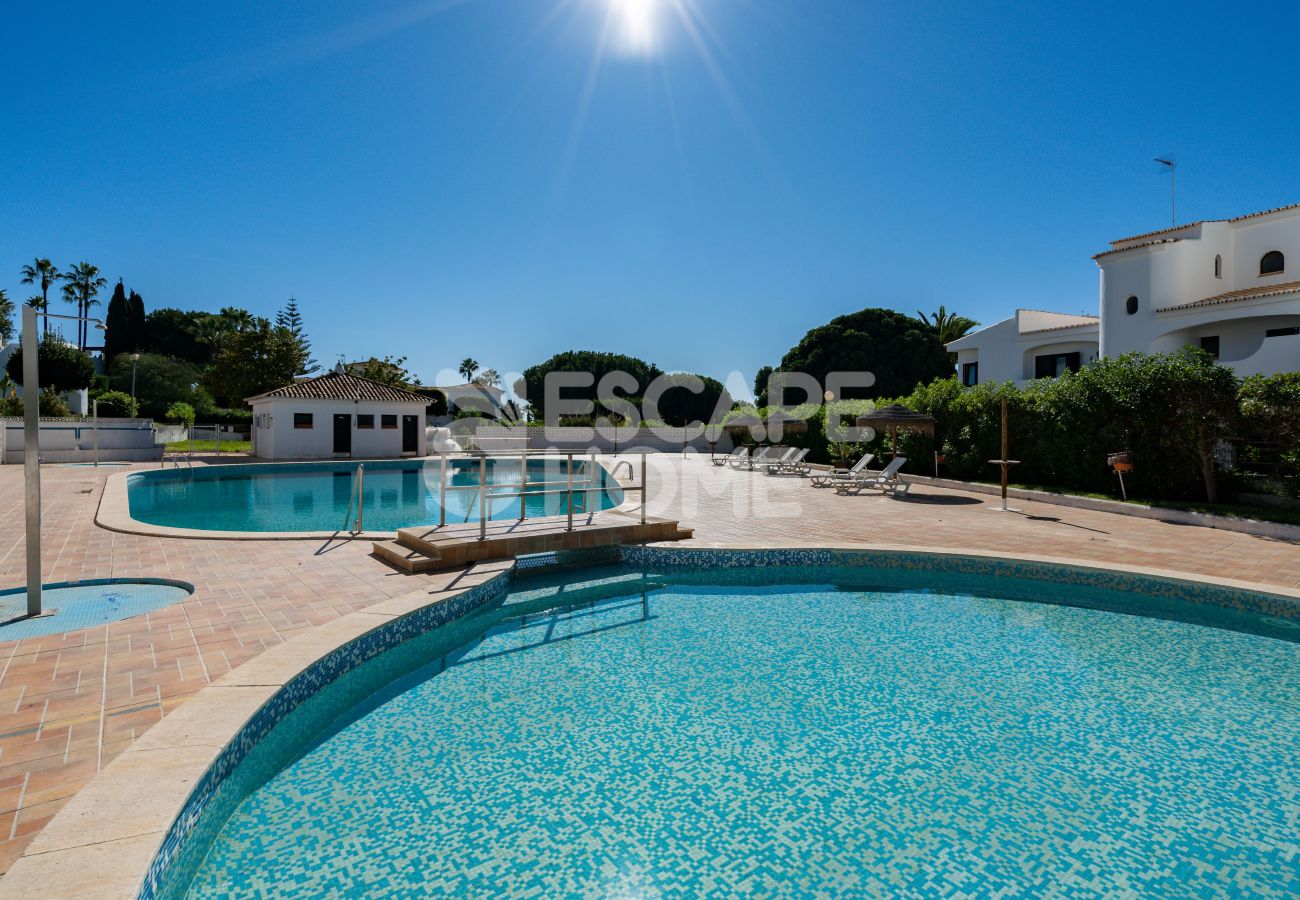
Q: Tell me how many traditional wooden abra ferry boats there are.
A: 0